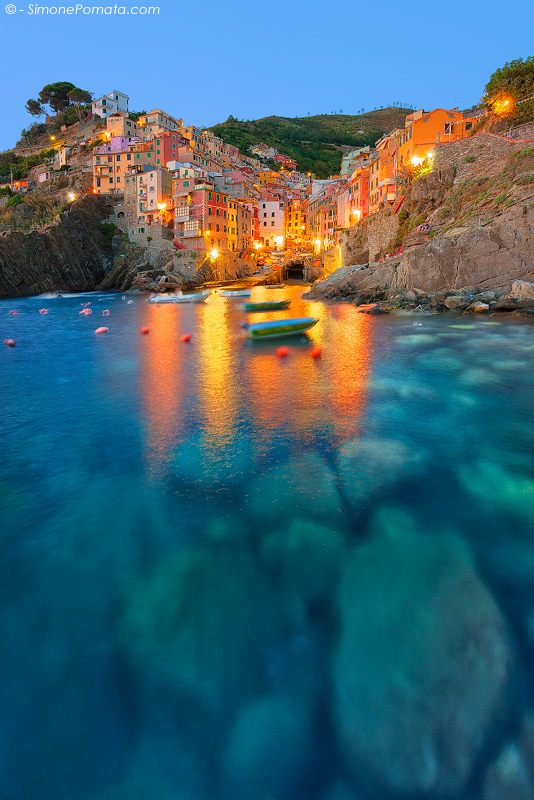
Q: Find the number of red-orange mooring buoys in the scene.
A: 11